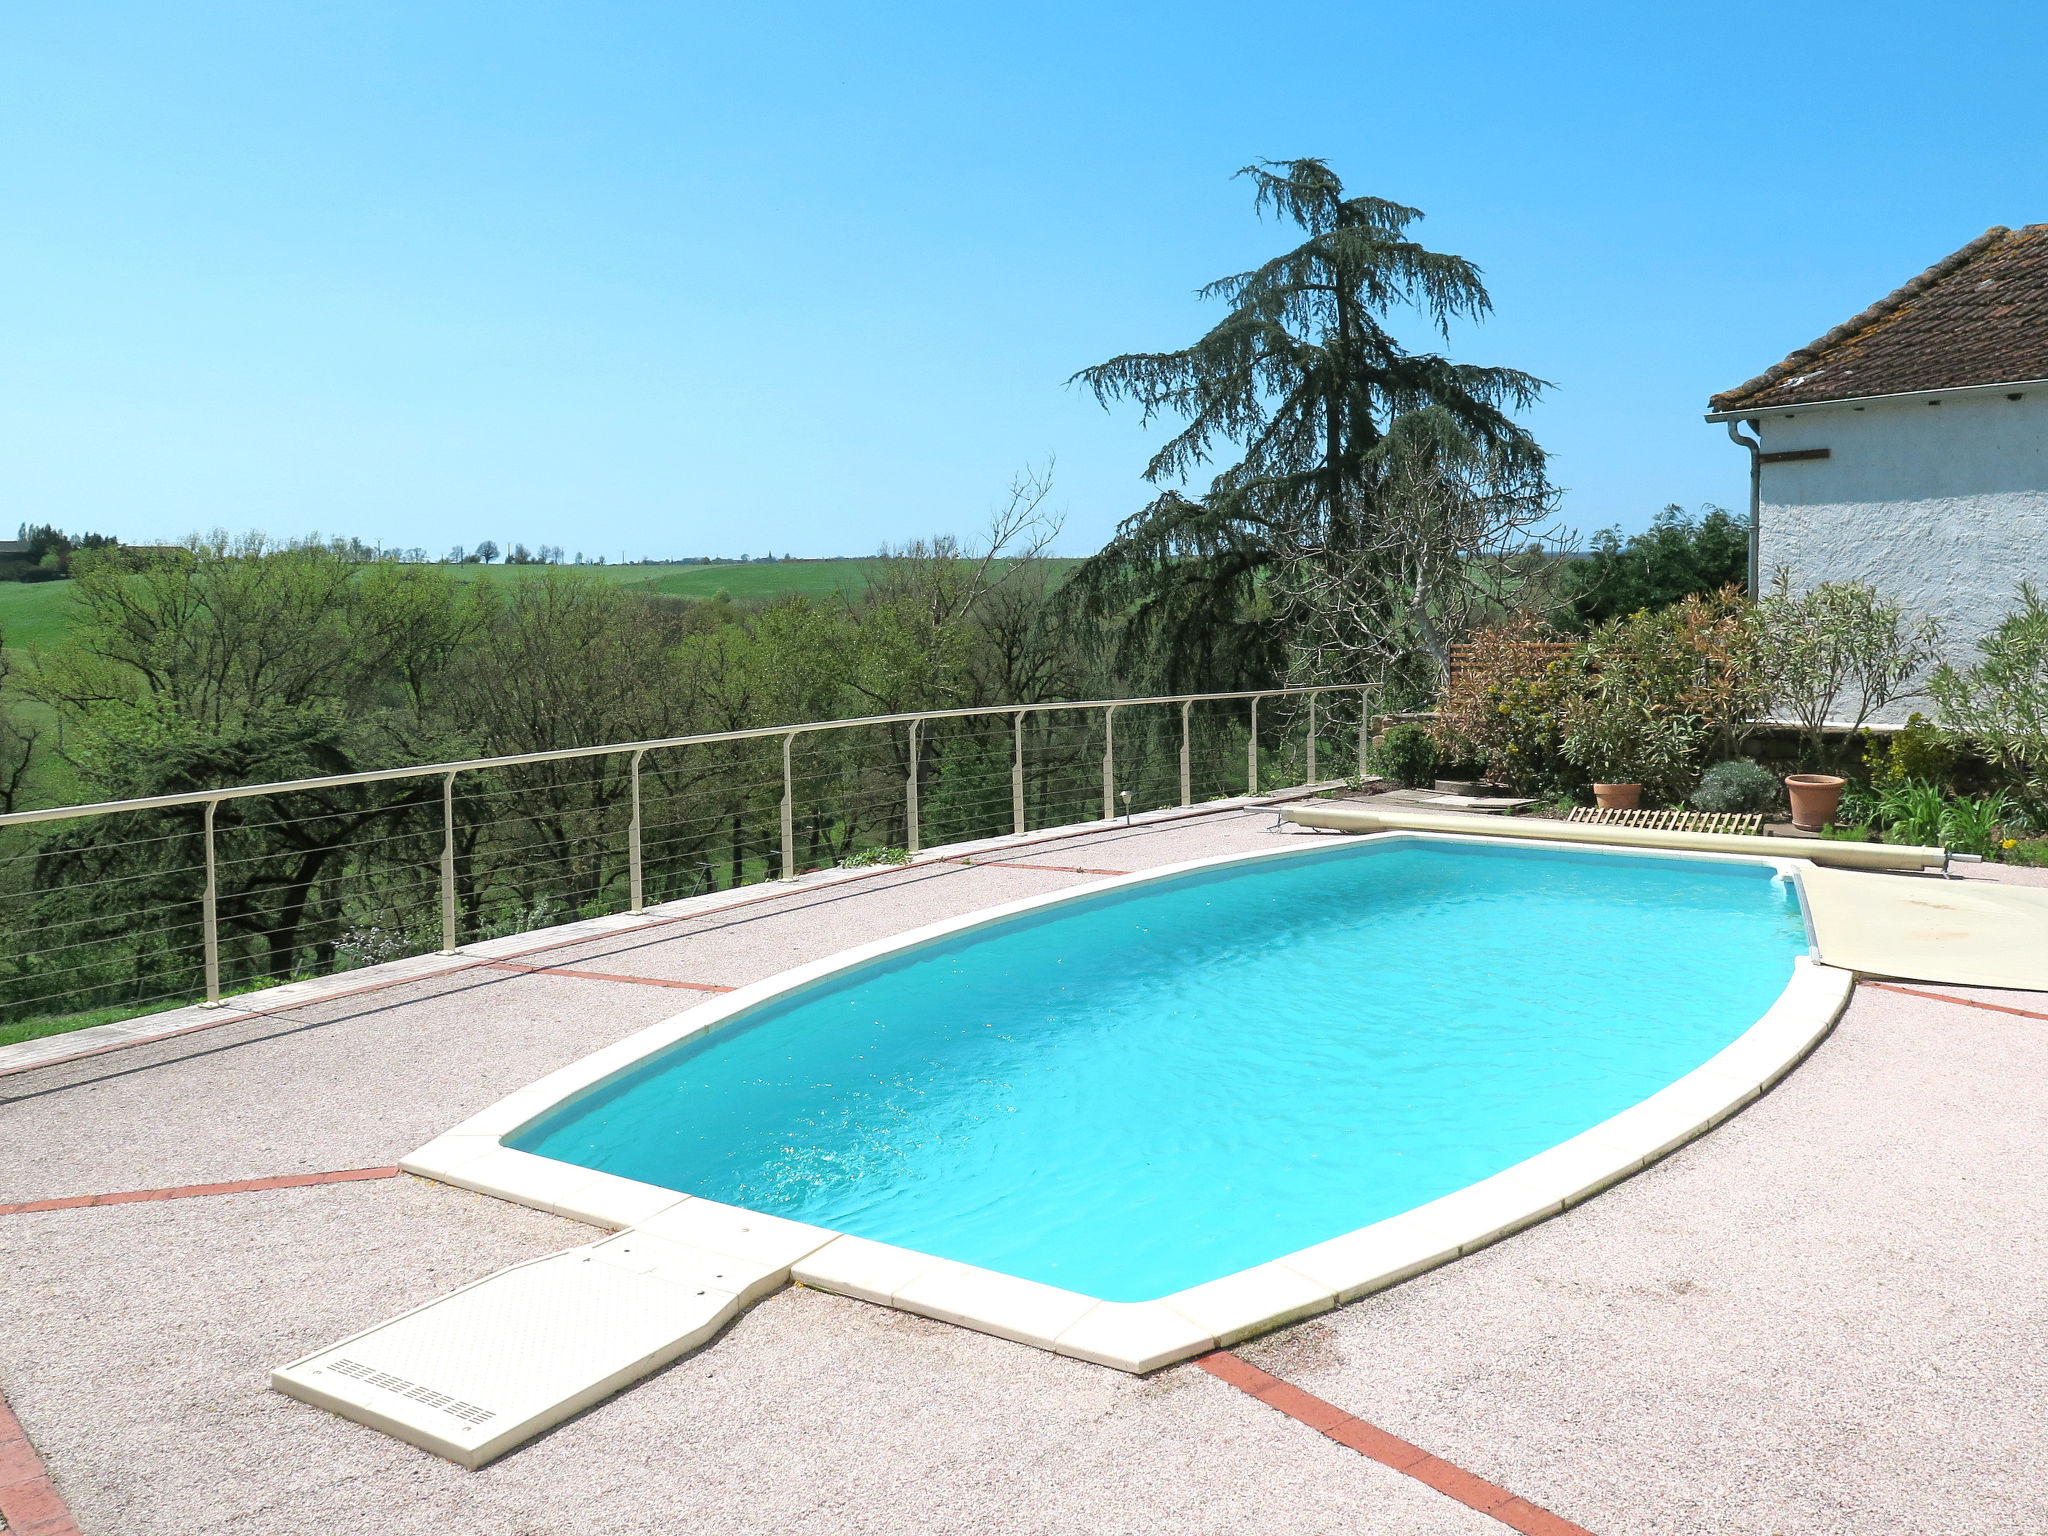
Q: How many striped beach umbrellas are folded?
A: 0